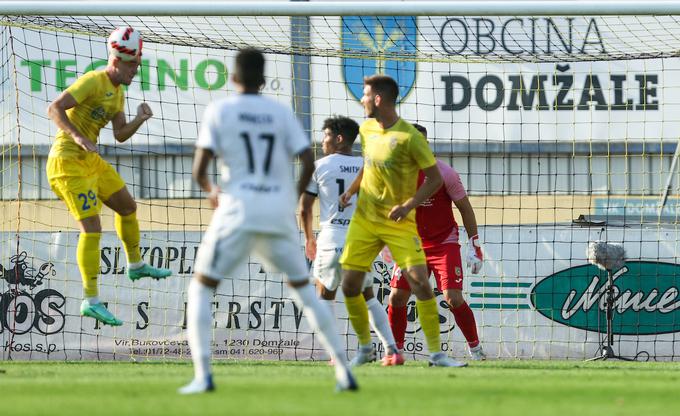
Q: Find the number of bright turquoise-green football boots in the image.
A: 2